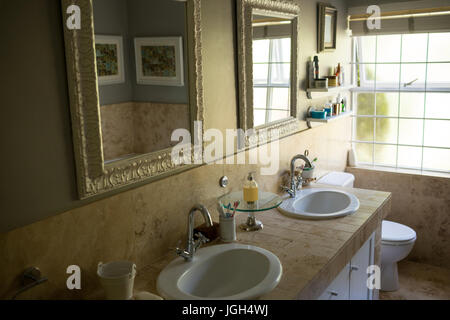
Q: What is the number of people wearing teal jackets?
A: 0